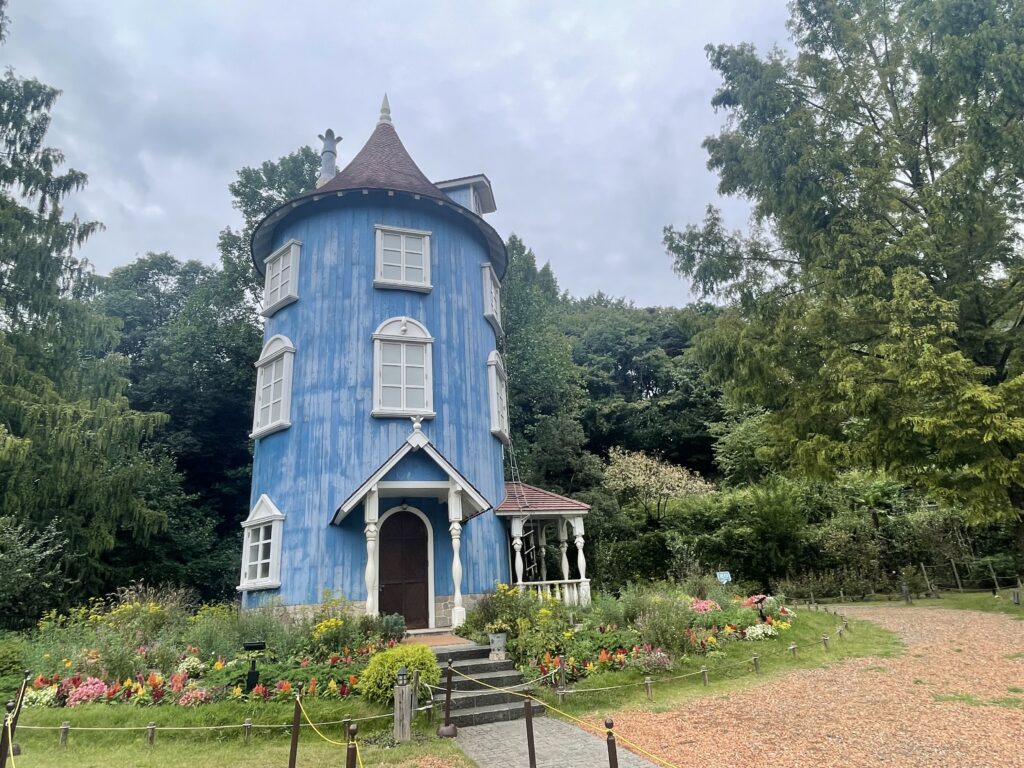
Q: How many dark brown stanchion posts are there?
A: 7